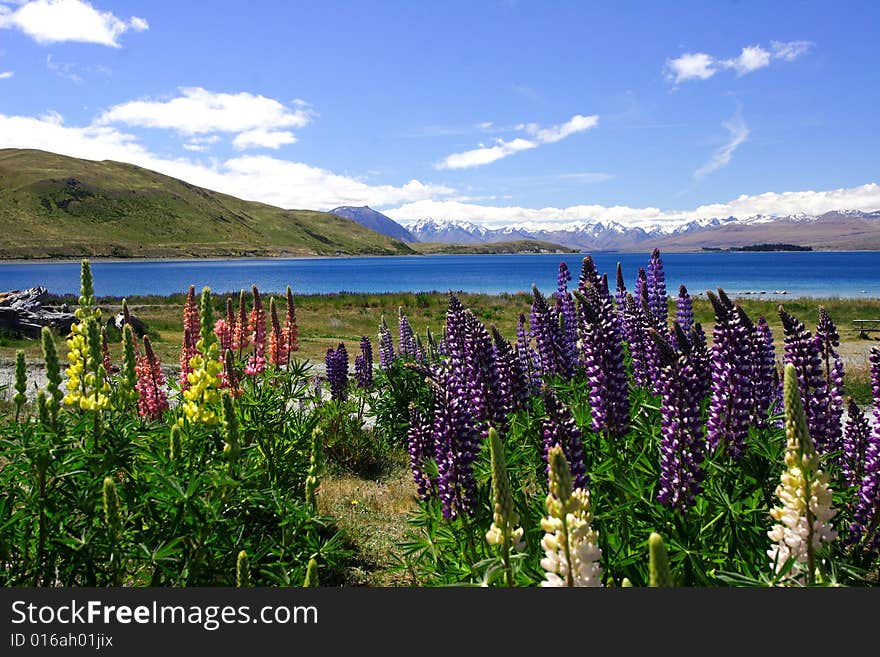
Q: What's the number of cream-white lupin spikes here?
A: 3